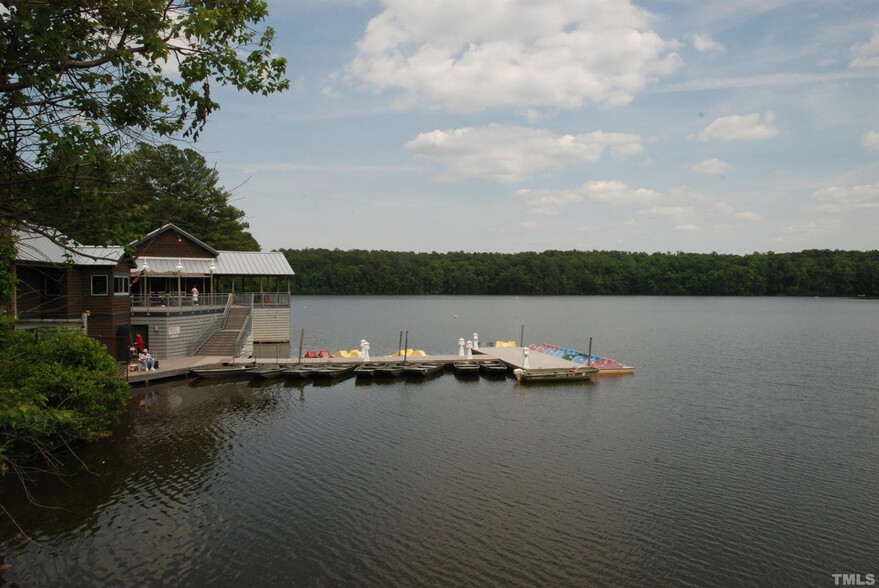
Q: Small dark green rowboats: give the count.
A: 9